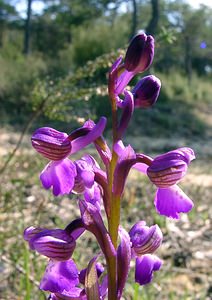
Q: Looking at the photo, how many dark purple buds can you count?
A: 2